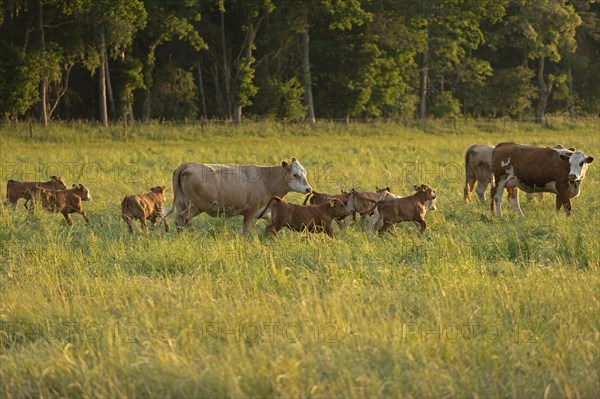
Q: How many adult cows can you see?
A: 3